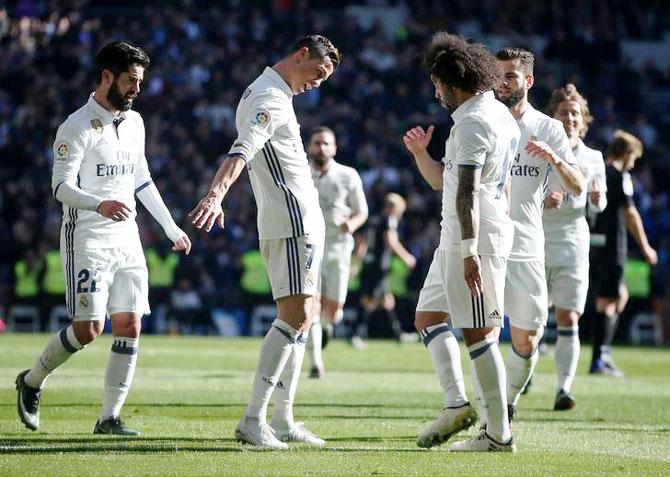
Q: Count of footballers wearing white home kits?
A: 6